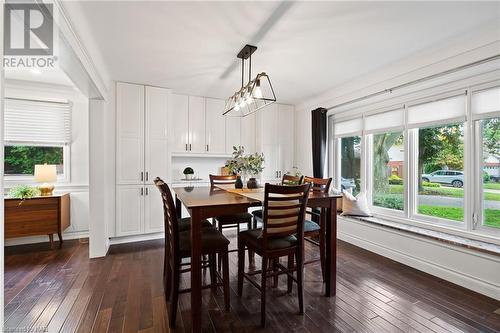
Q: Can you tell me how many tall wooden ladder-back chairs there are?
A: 6